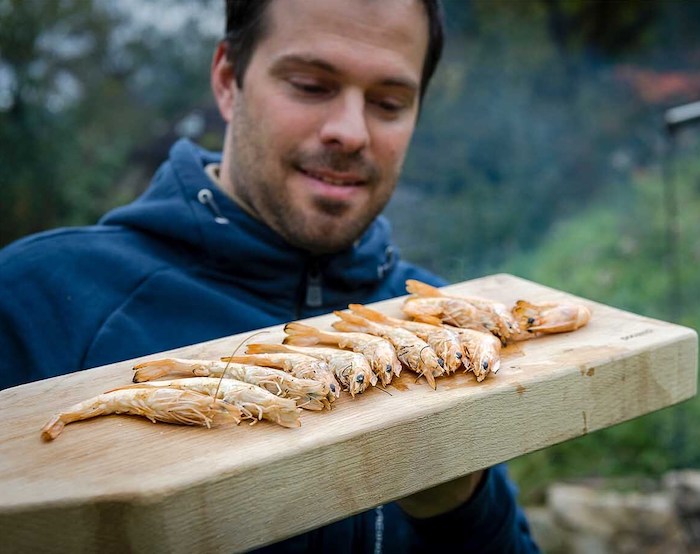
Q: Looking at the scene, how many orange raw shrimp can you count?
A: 12